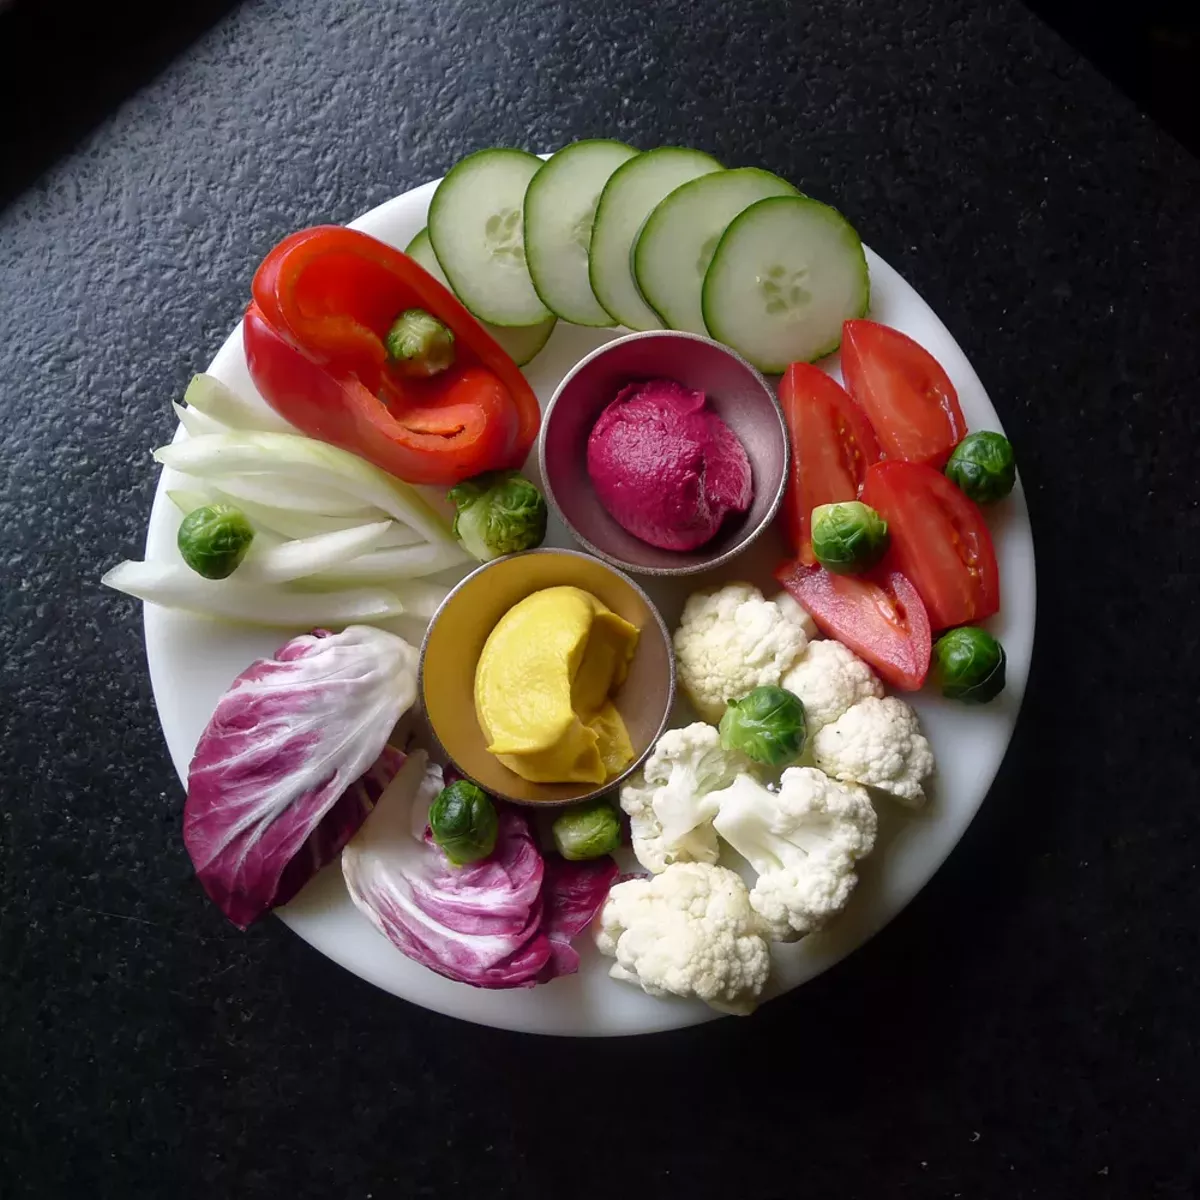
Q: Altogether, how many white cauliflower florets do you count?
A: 6